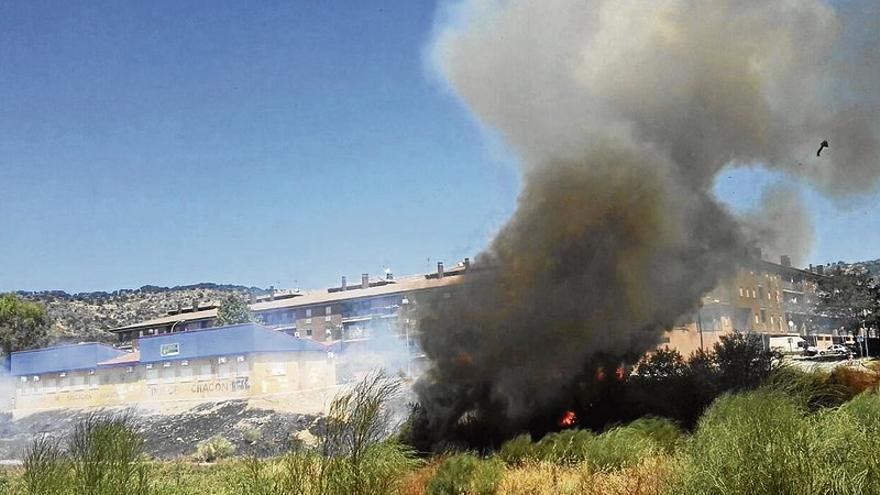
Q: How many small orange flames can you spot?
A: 3